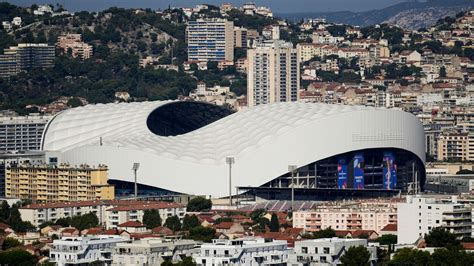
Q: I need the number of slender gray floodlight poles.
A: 3